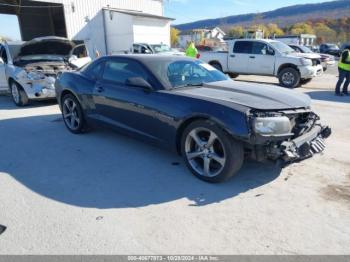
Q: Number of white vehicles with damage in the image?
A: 1